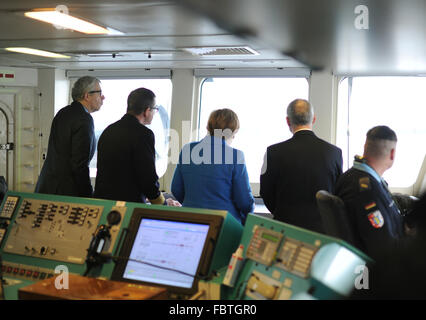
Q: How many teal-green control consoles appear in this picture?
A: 2